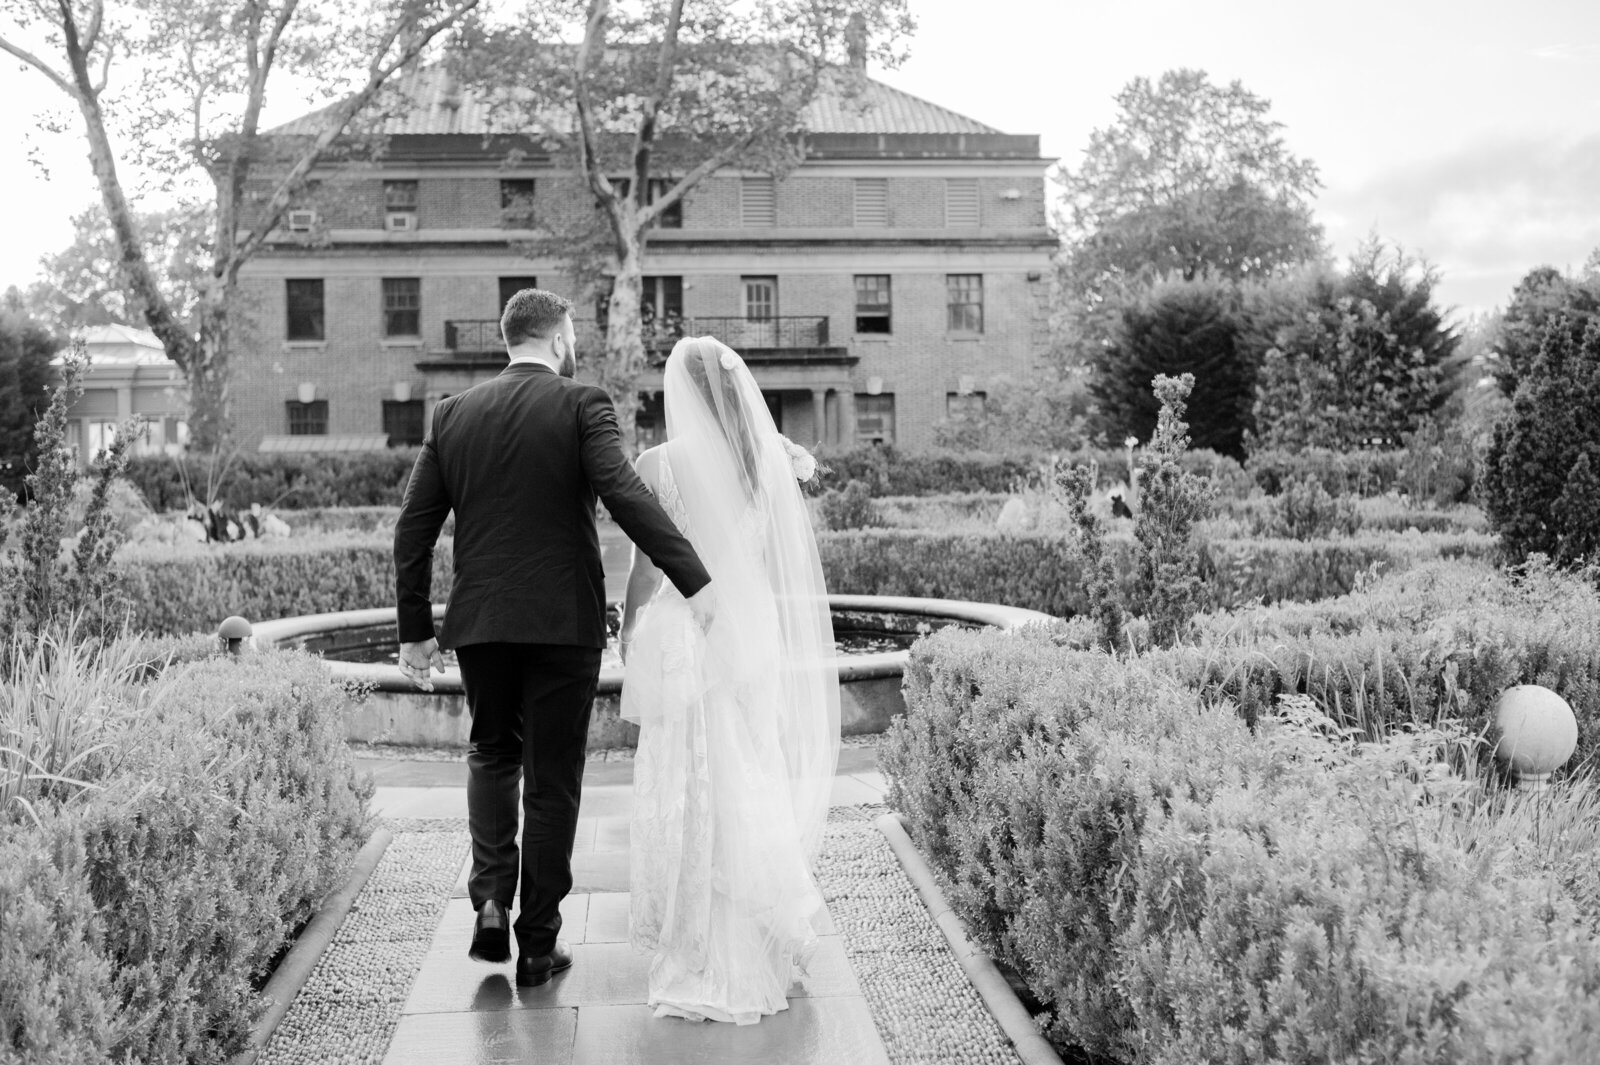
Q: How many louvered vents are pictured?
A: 3